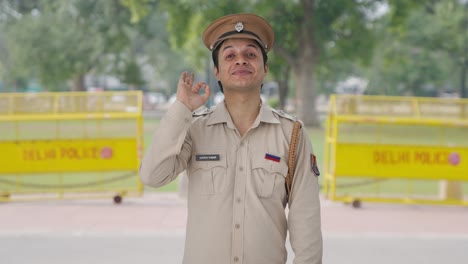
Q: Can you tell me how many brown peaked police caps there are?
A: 1